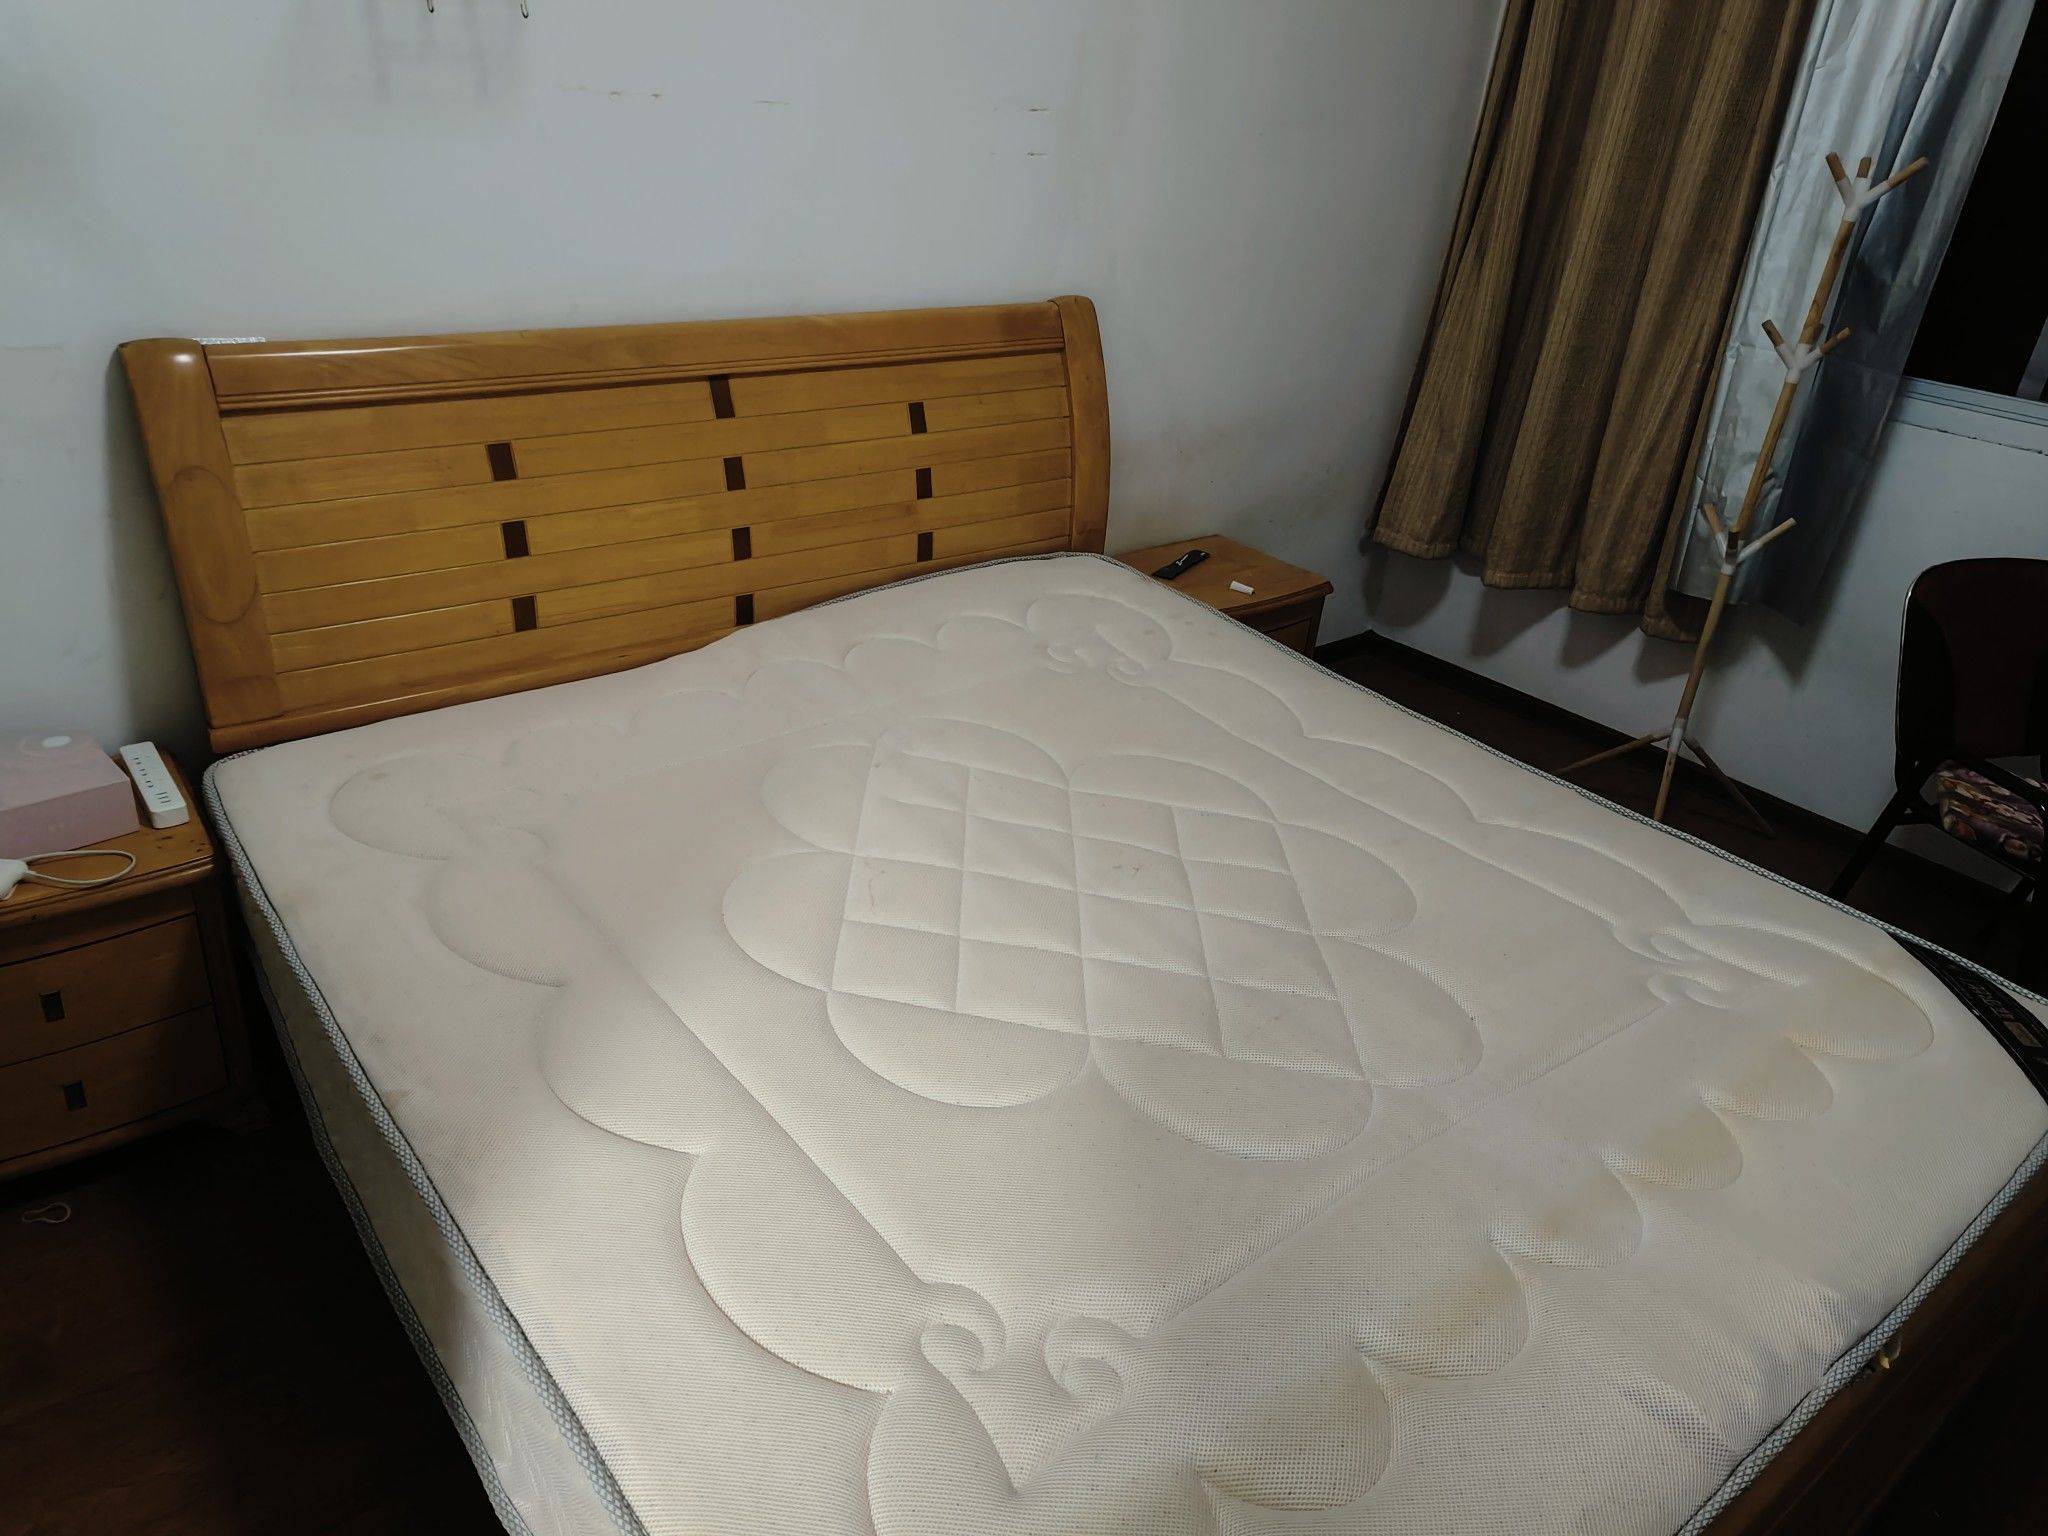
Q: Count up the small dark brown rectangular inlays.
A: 10